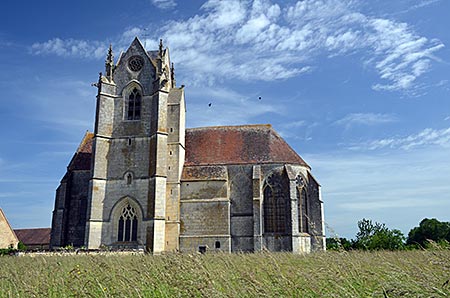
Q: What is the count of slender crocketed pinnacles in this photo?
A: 3